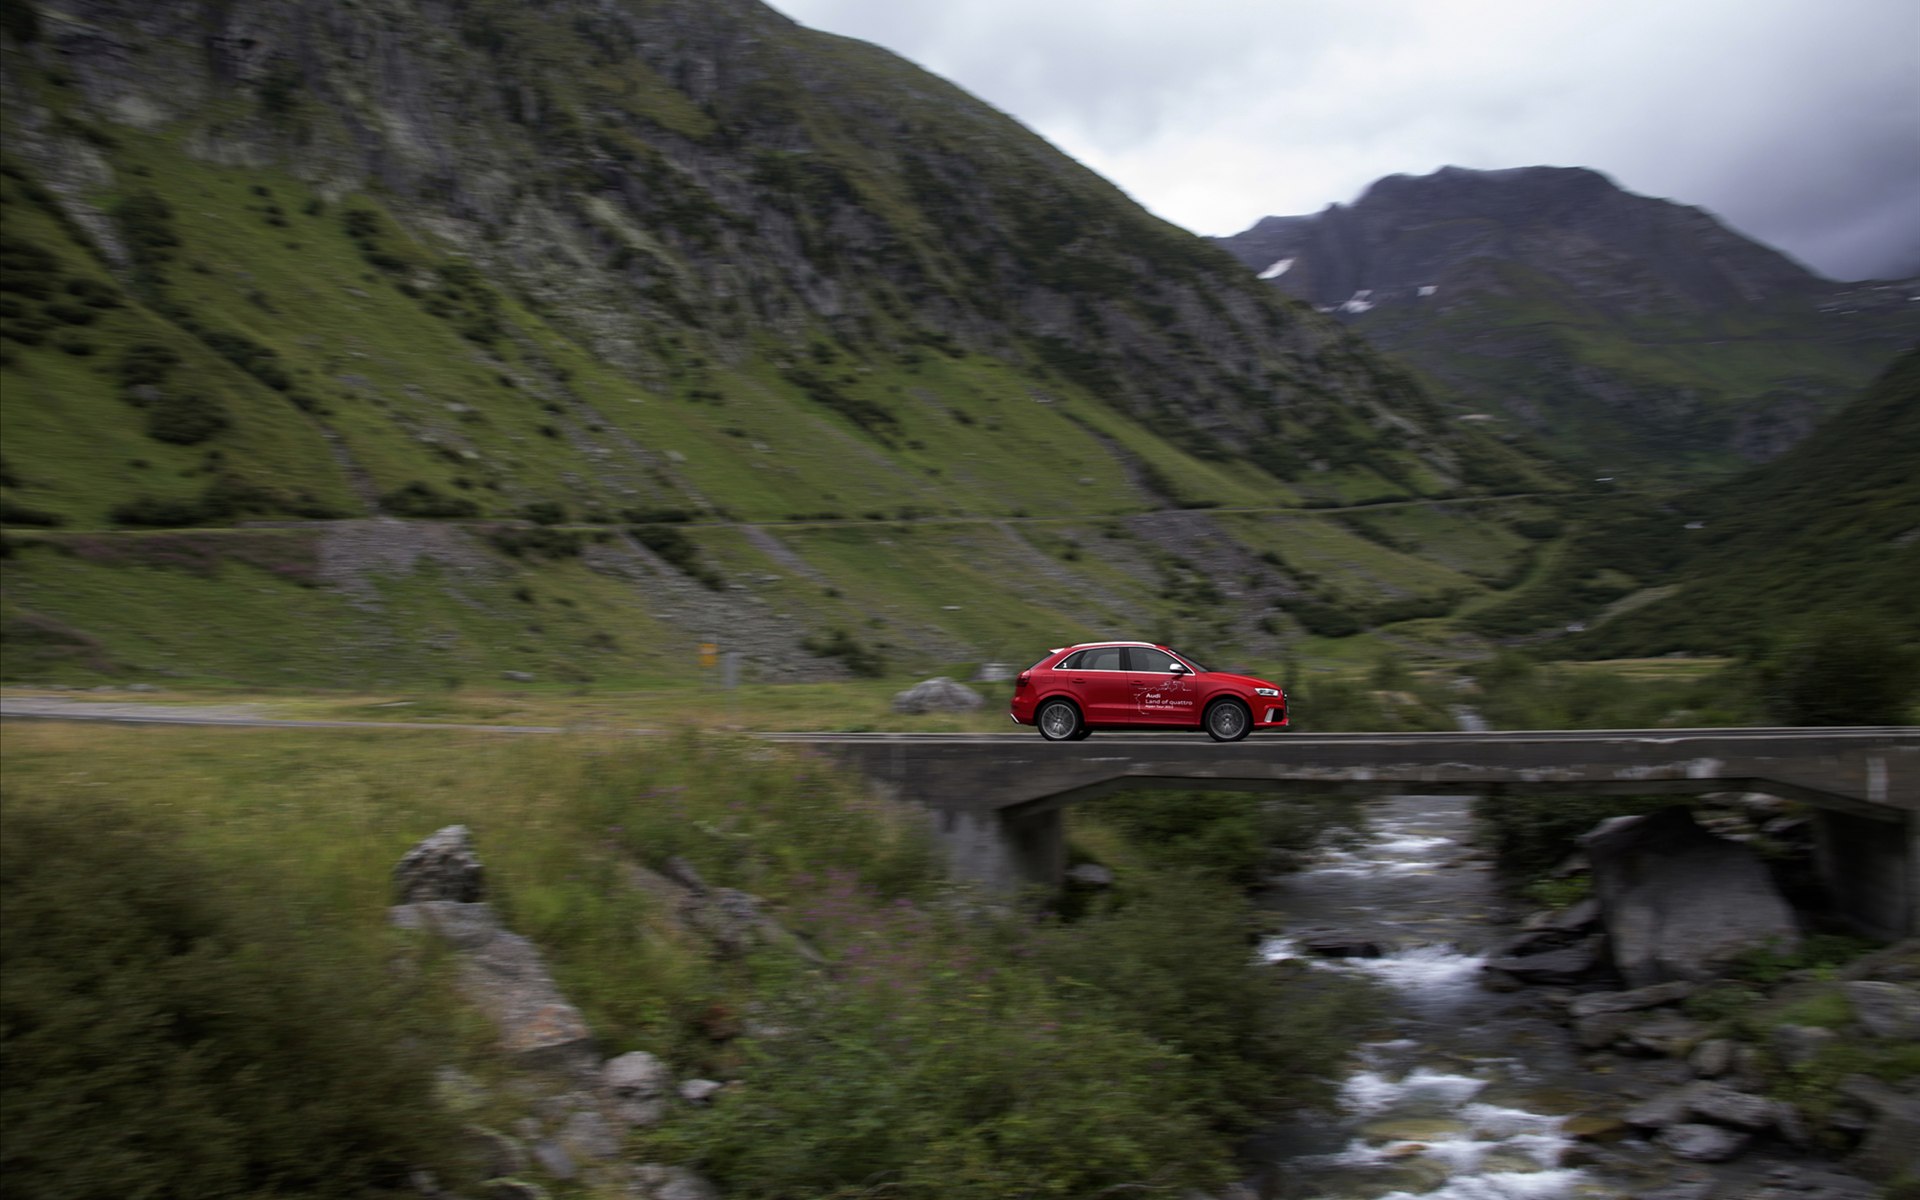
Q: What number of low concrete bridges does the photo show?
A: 1